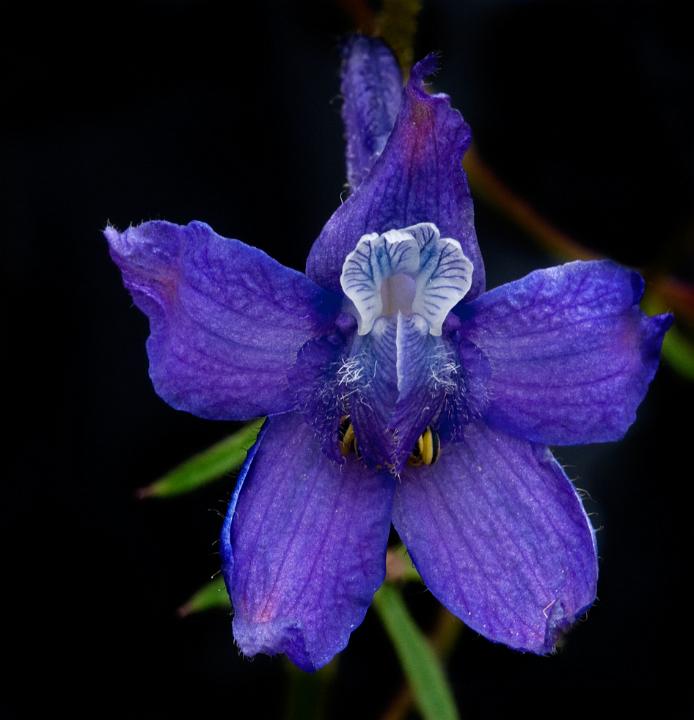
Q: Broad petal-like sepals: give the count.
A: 5